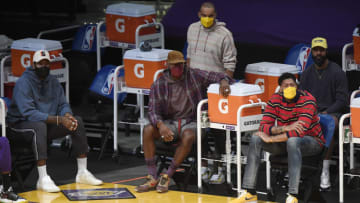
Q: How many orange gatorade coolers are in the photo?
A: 7